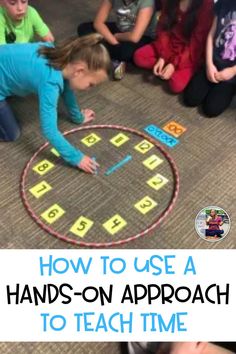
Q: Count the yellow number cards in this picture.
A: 12